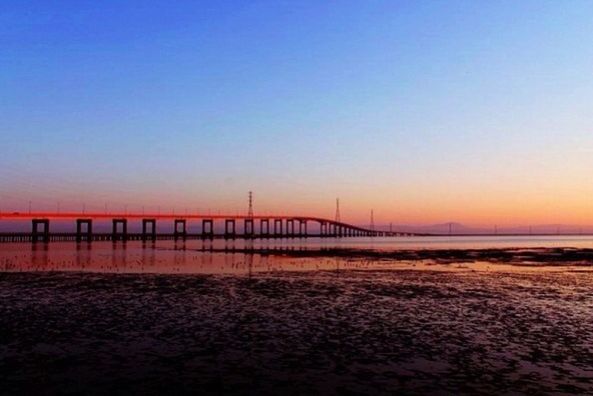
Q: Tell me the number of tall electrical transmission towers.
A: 3